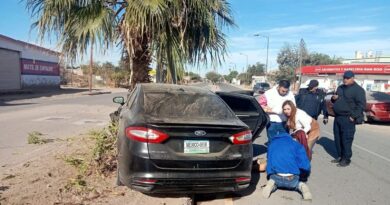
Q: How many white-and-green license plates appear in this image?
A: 1